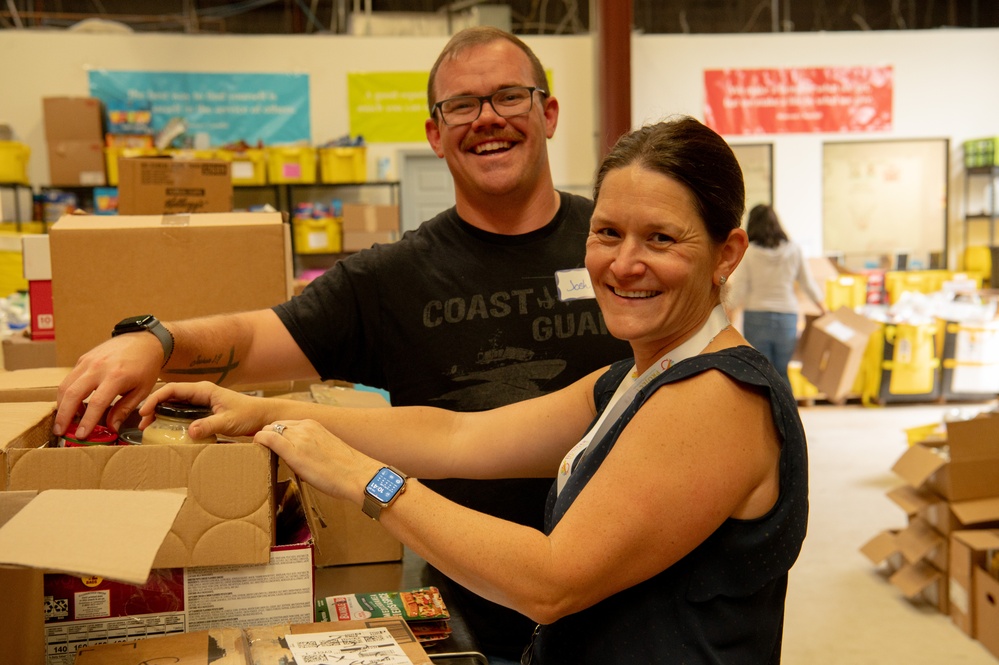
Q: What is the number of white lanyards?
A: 1